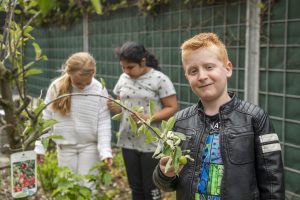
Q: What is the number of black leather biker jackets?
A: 1